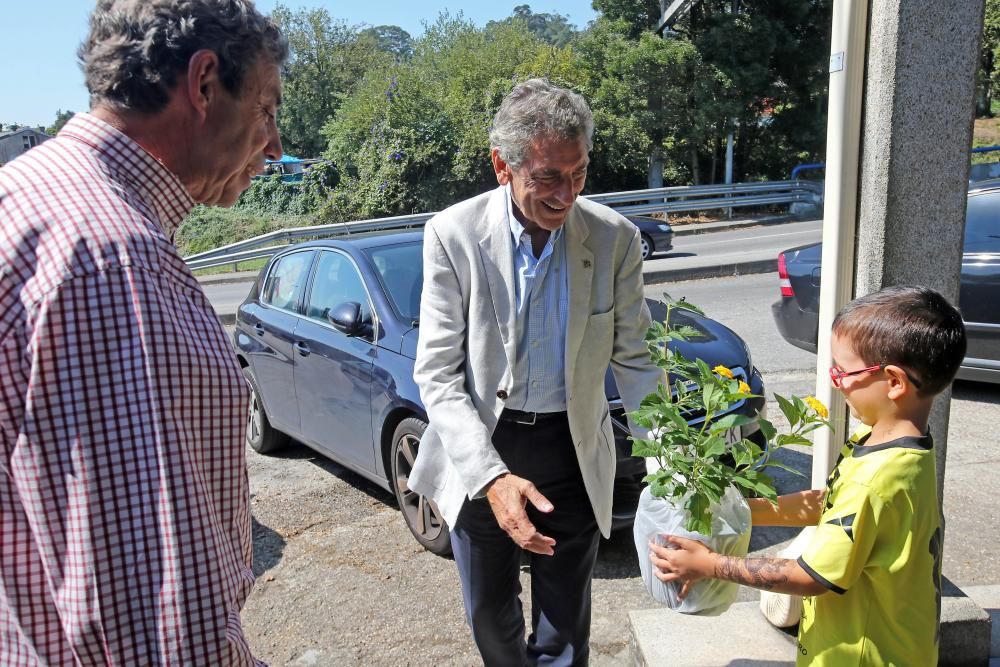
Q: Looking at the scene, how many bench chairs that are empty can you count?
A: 0